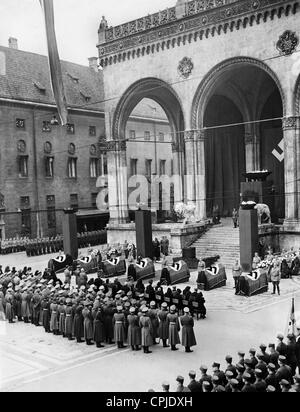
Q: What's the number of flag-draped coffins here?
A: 7